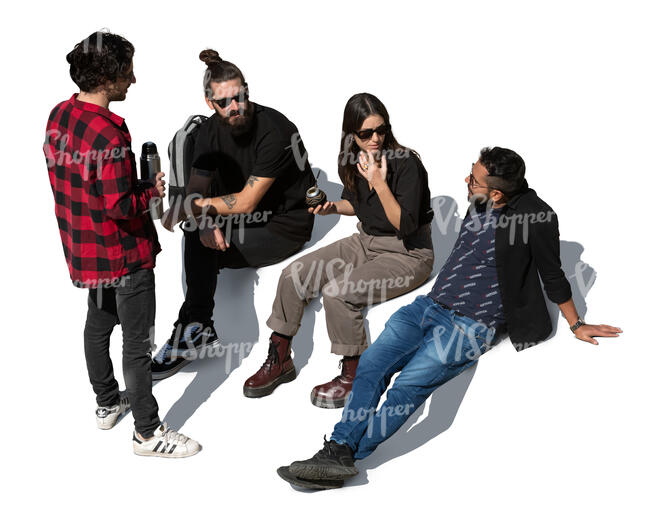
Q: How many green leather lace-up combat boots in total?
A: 0